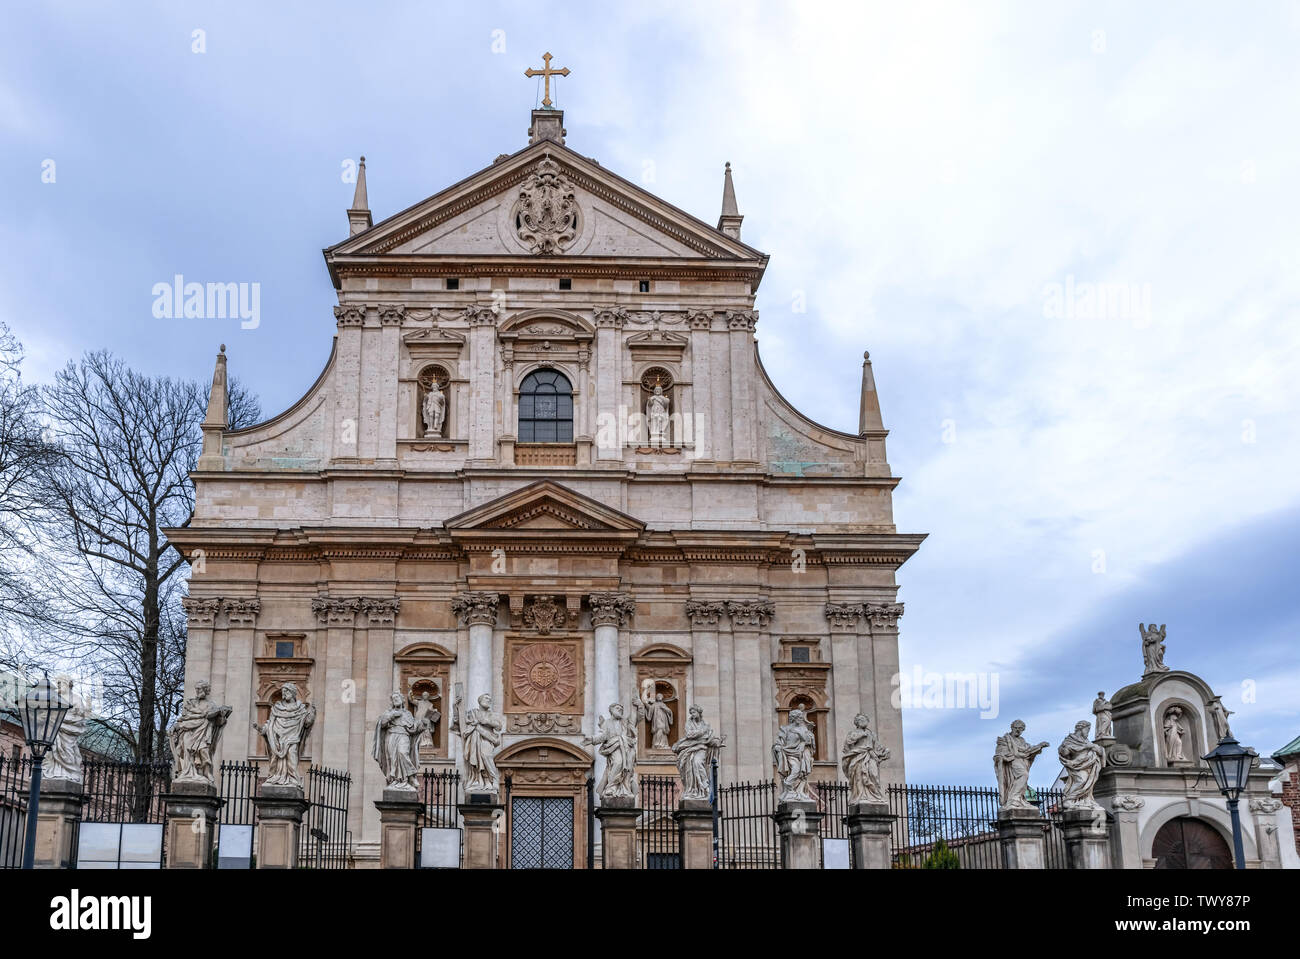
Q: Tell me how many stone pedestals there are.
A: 11